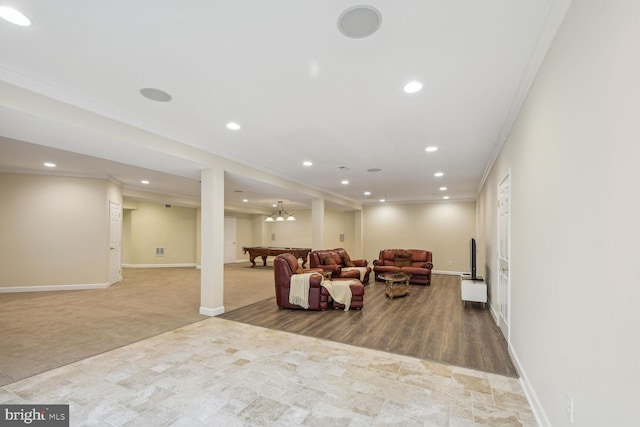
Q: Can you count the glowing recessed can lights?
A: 15